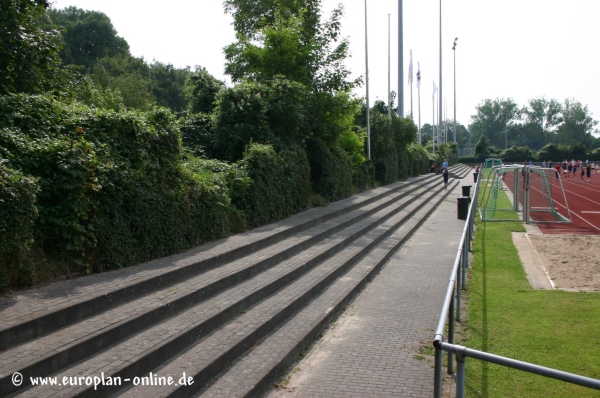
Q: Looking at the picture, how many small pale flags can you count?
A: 3